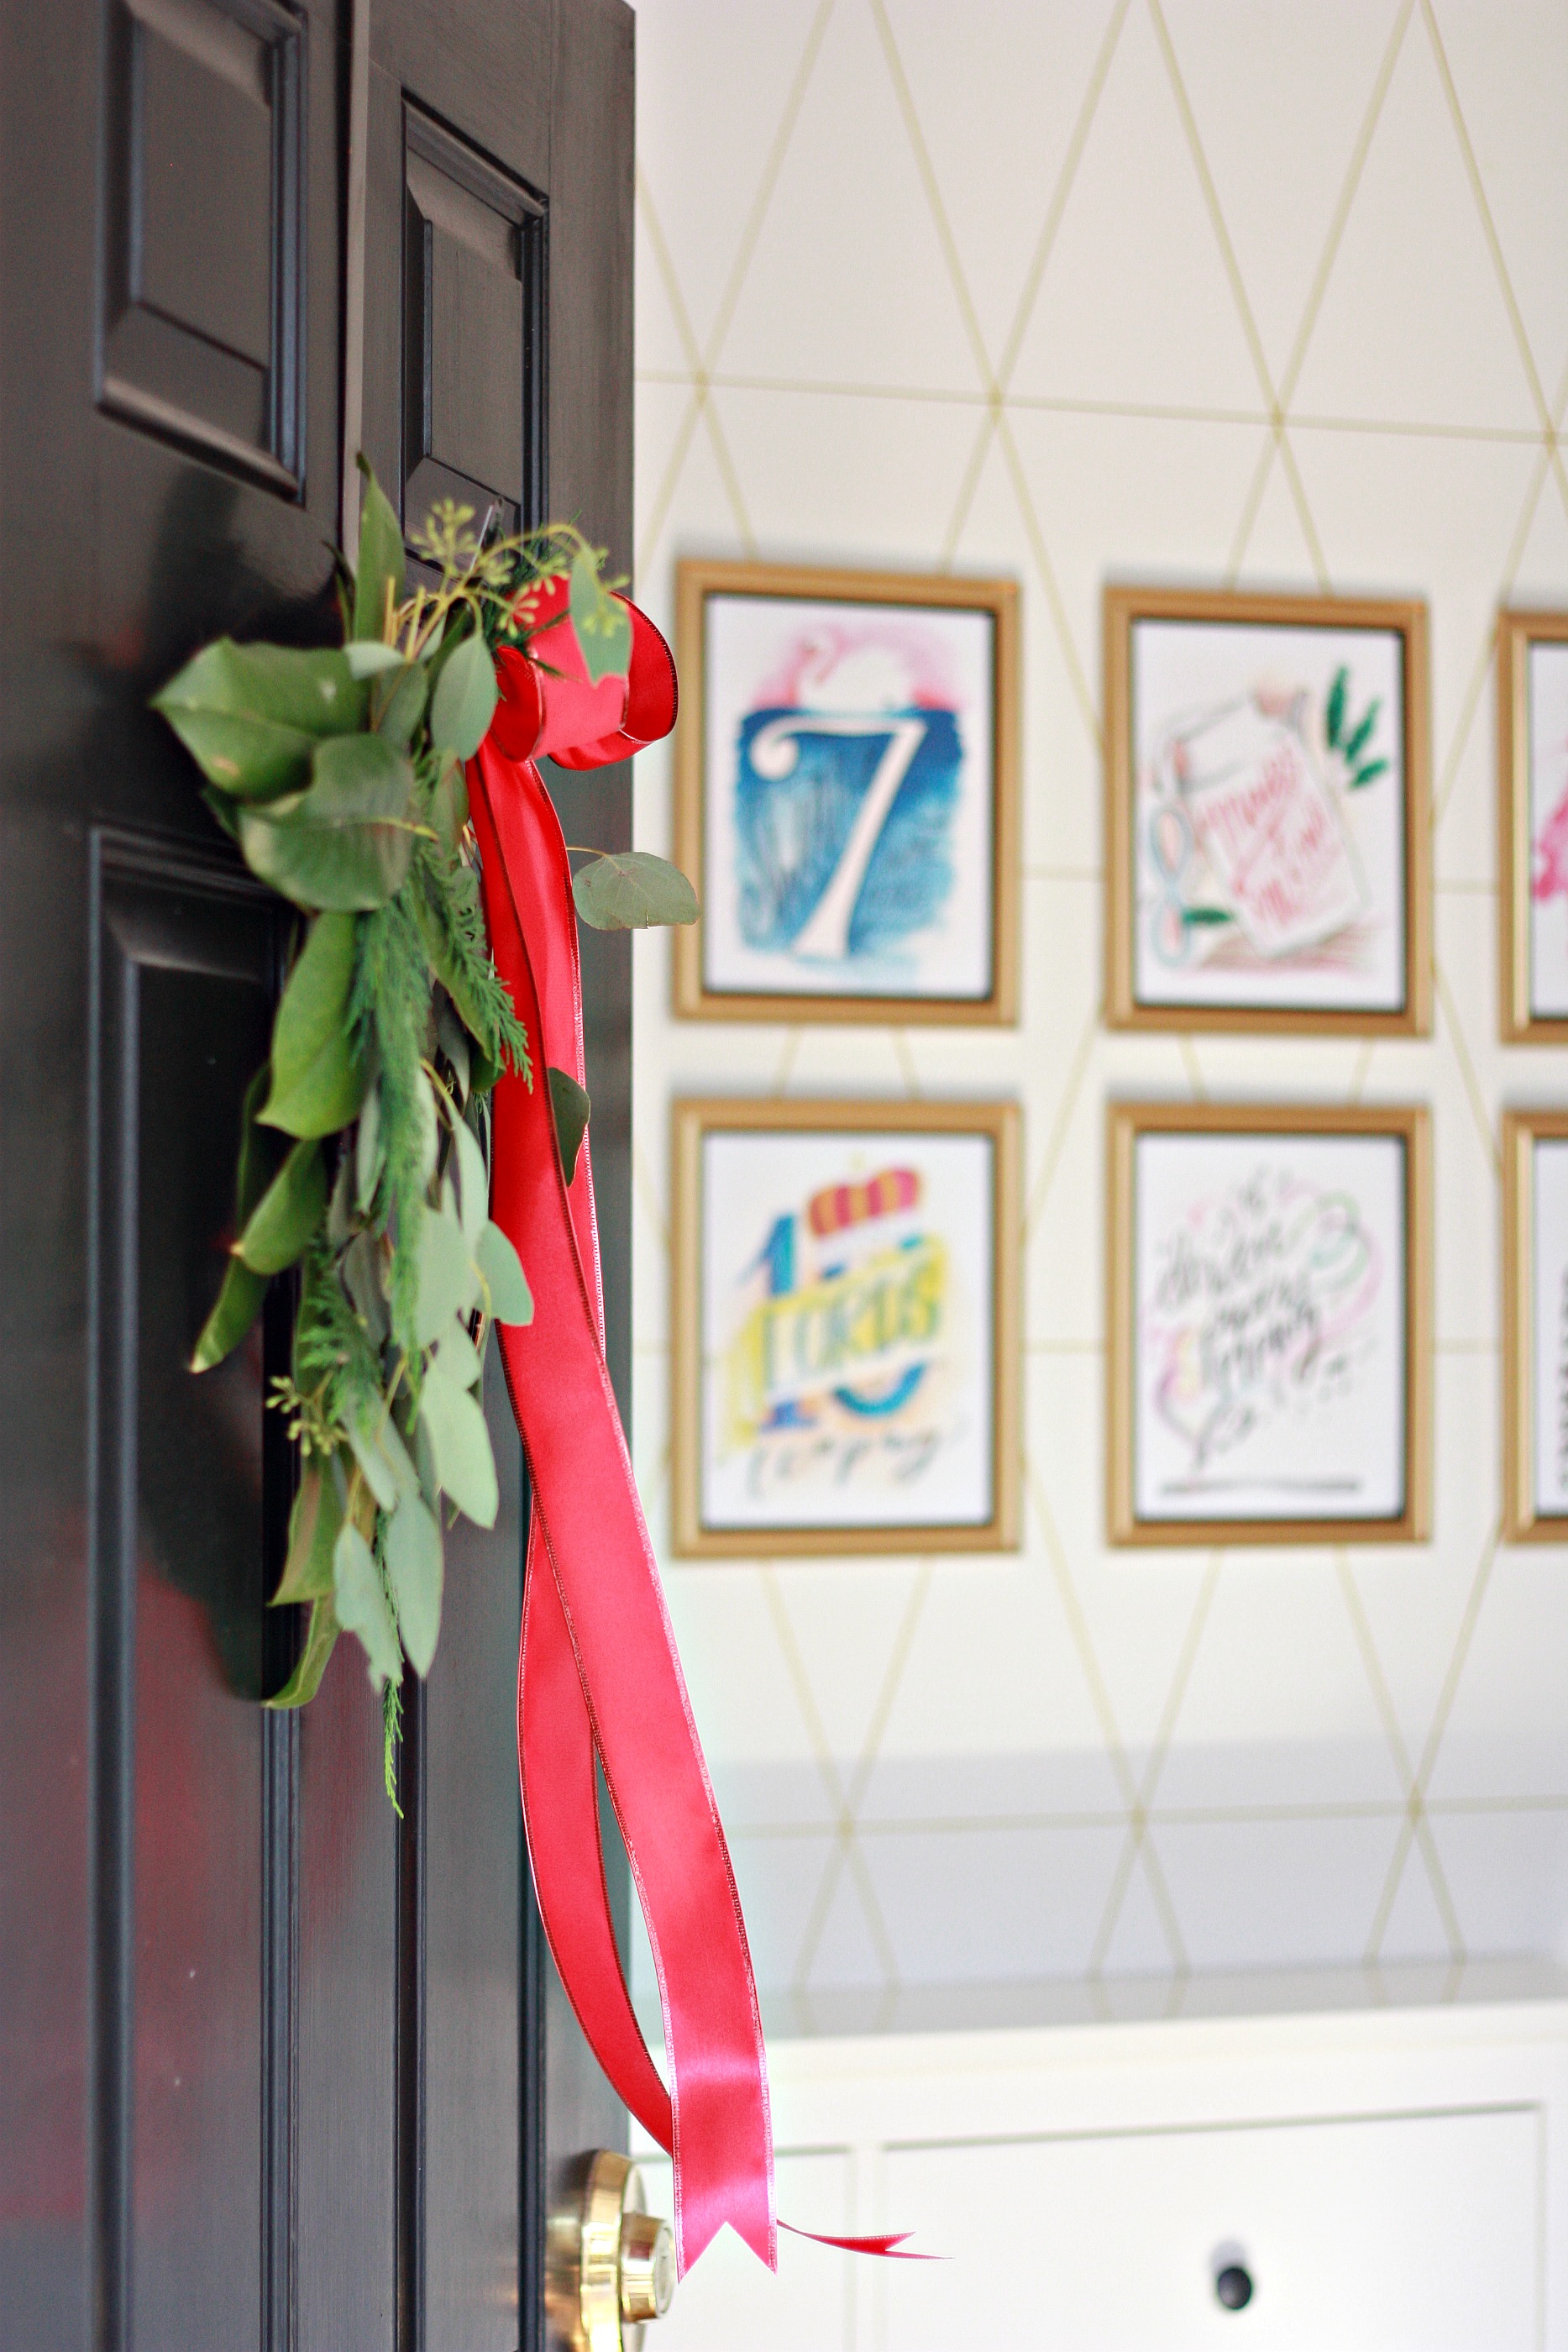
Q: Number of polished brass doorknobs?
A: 1